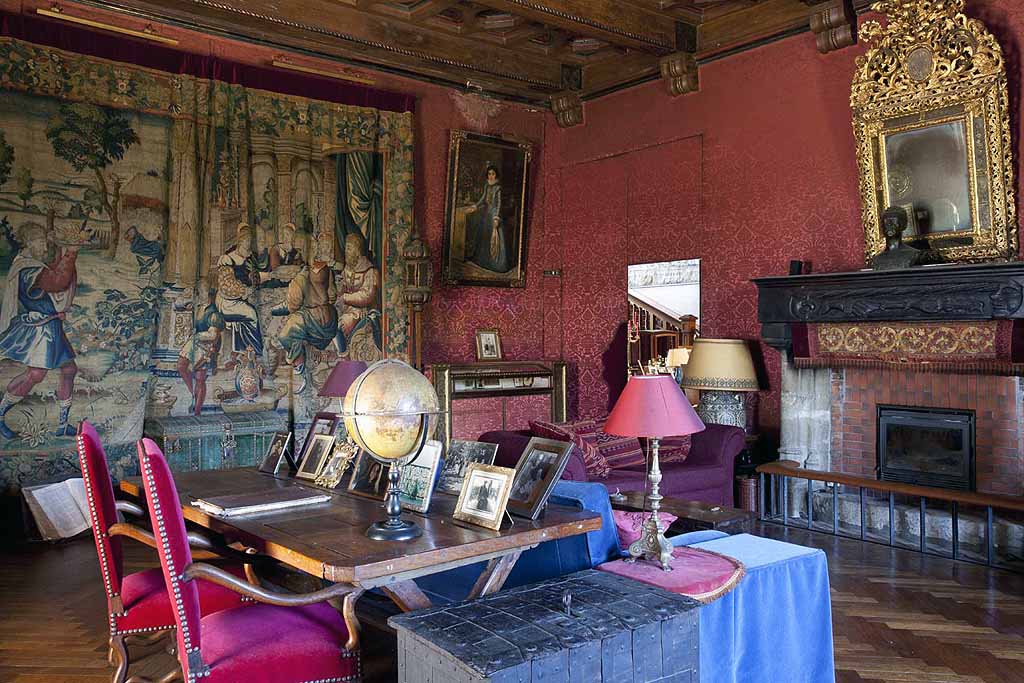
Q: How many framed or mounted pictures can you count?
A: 11